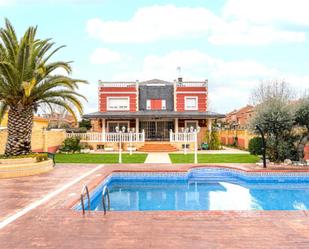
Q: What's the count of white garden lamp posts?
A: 4